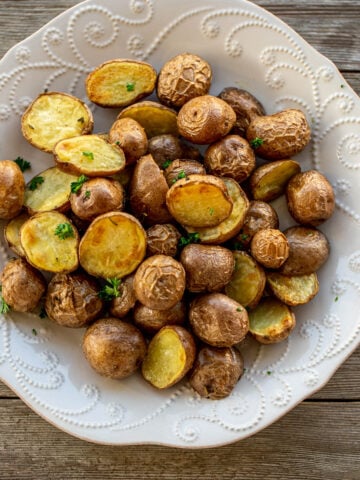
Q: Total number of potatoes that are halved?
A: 15